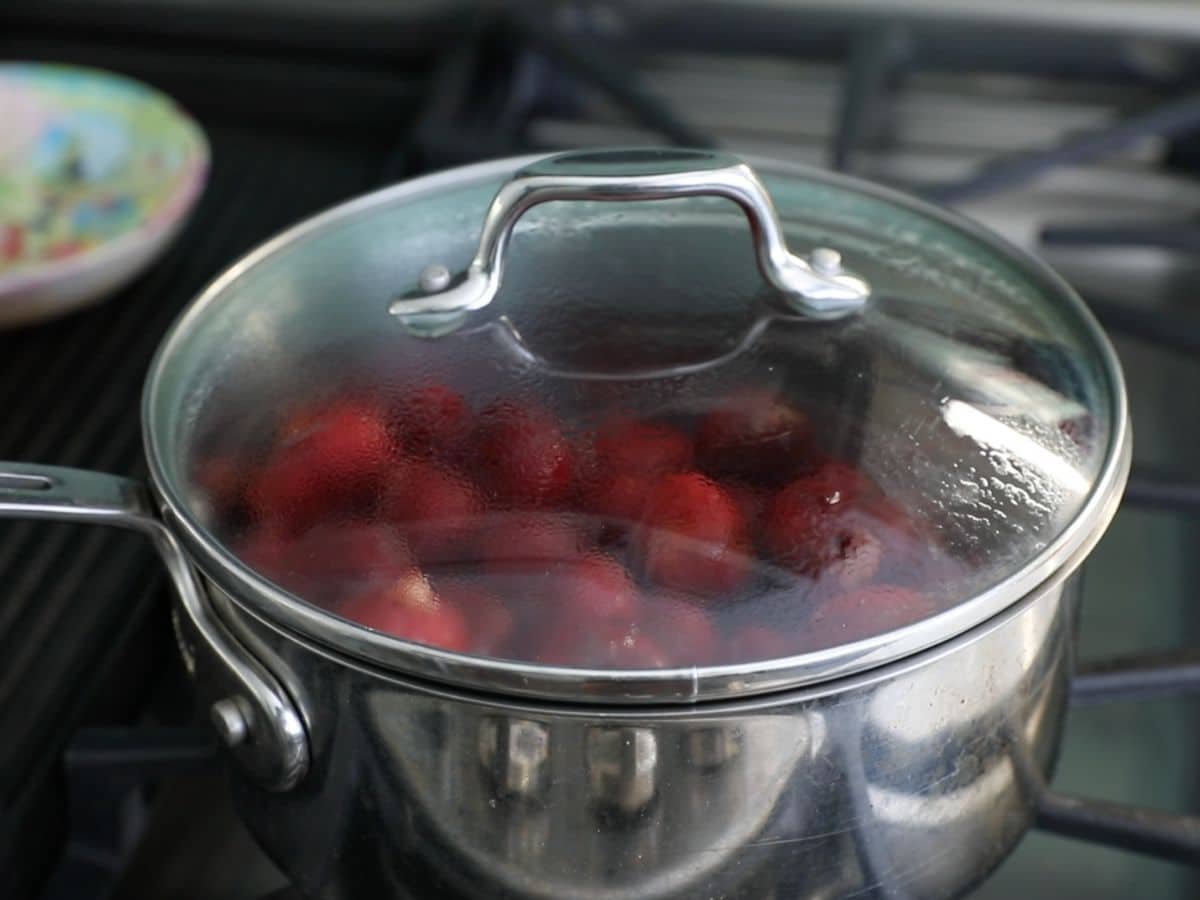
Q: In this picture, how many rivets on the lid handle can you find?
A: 2